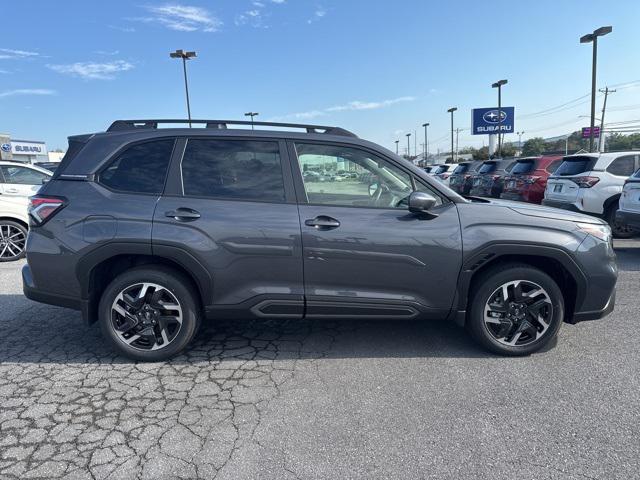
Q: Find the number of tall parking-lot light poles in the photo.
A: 8